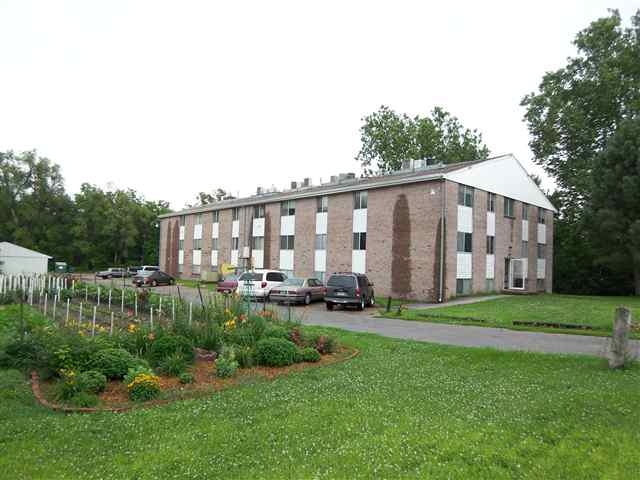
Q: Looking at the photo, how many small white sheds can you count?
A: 1